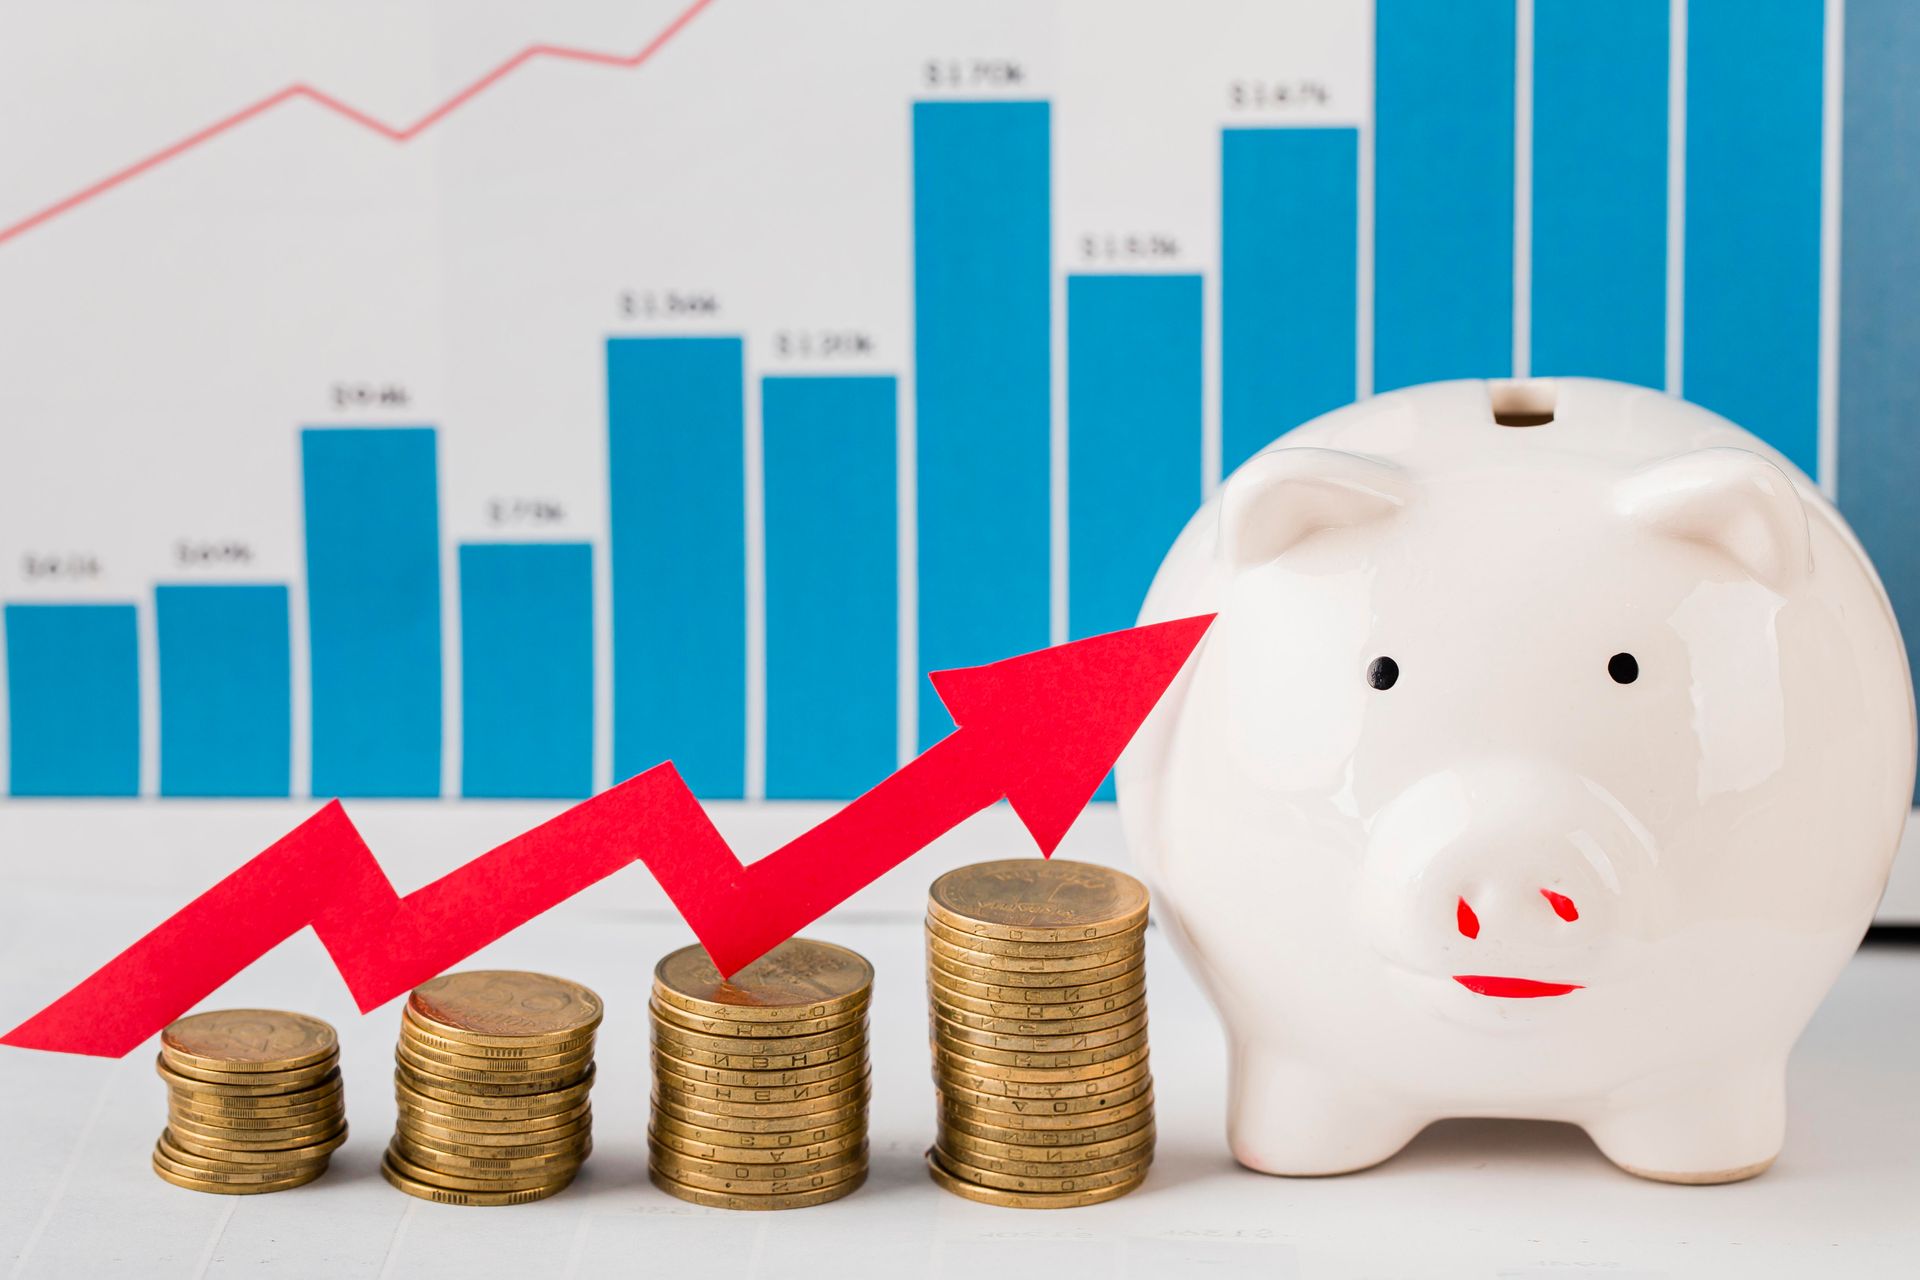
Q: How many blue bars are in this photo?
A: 13